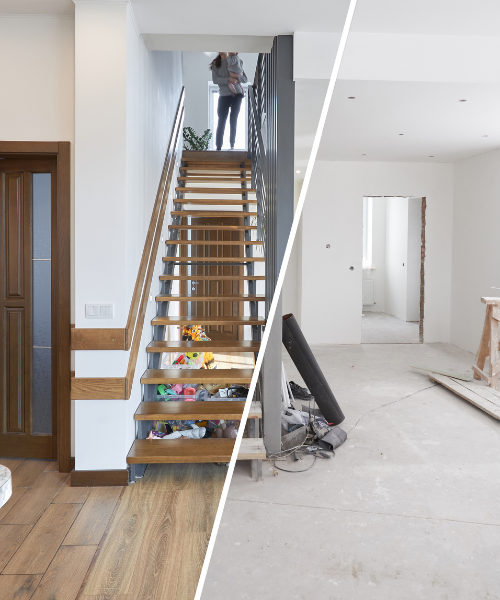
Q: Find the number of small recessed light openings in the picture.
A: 6